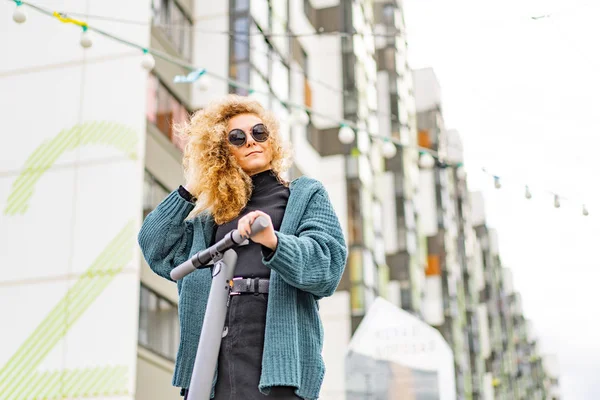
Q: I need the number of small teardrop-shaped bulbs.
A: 4